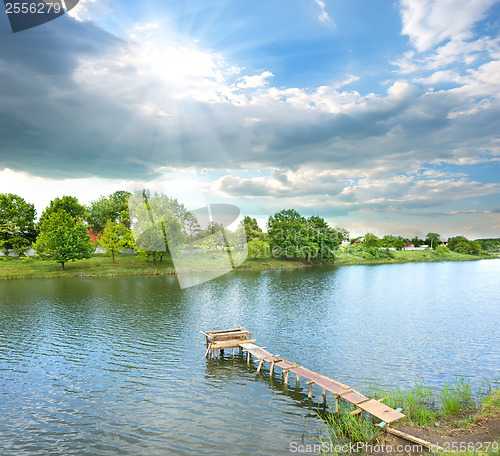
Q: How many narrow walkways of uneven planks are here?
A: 1